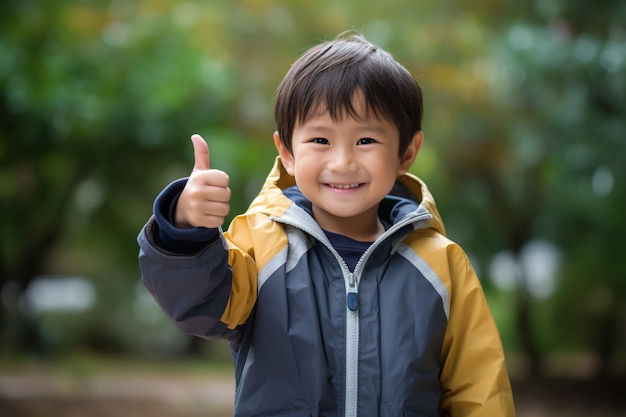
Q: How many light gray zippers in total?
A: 1